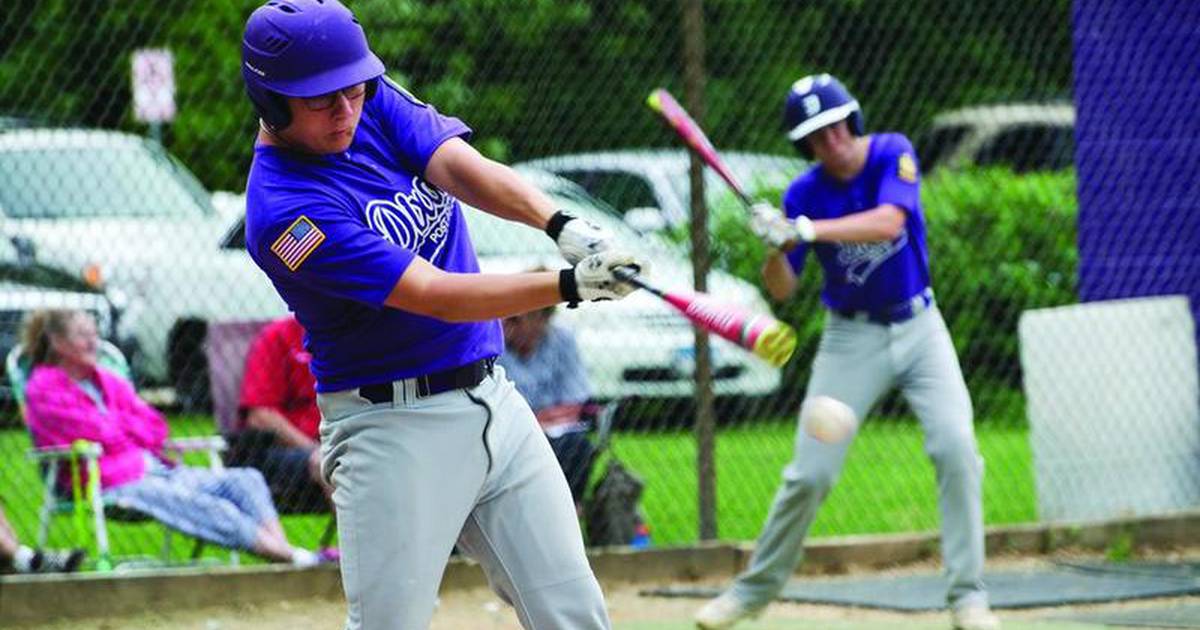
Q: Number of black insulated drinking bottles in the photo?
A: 0